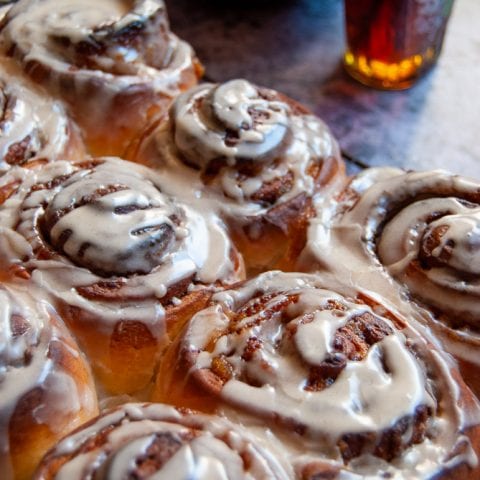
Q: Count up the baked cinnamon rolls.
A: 8